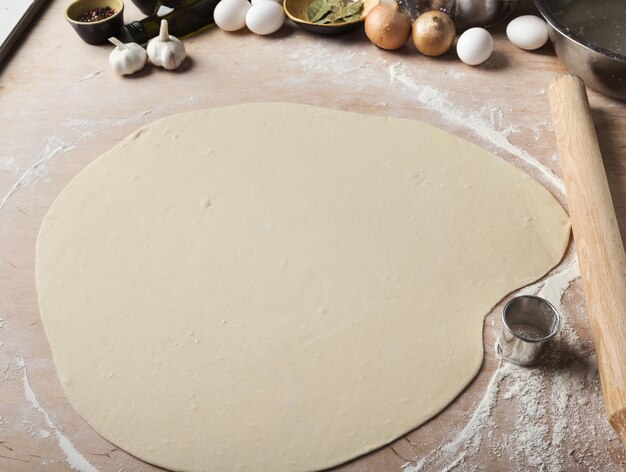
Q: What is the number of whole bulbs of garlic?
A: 2